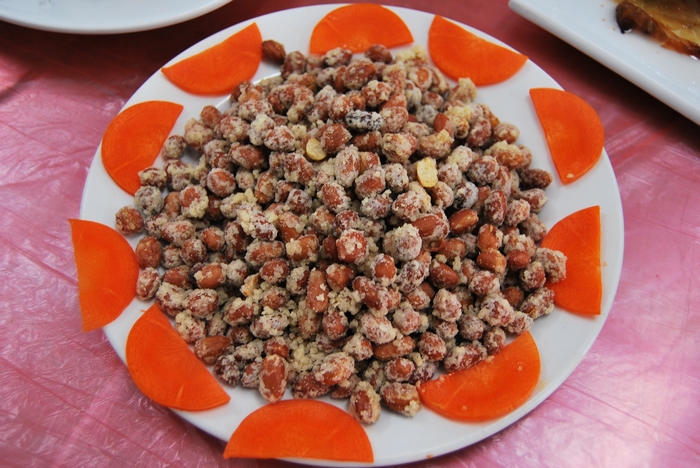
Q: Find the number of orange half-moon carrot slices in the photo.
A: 10